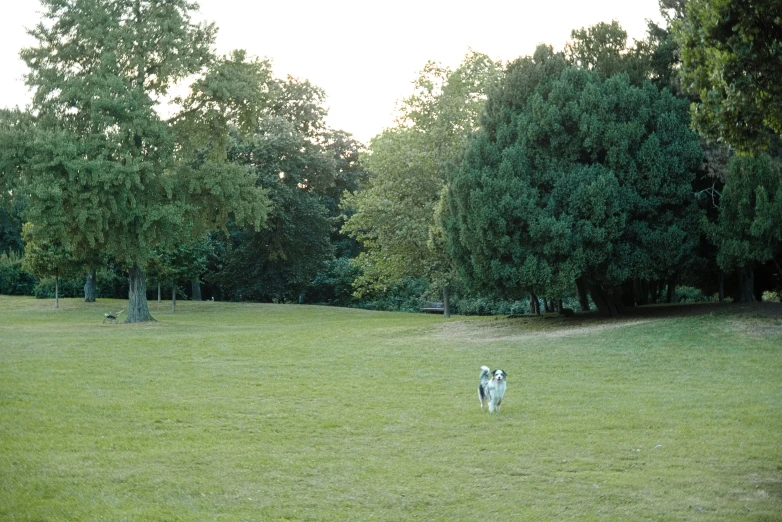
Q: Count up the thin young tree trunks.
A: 3